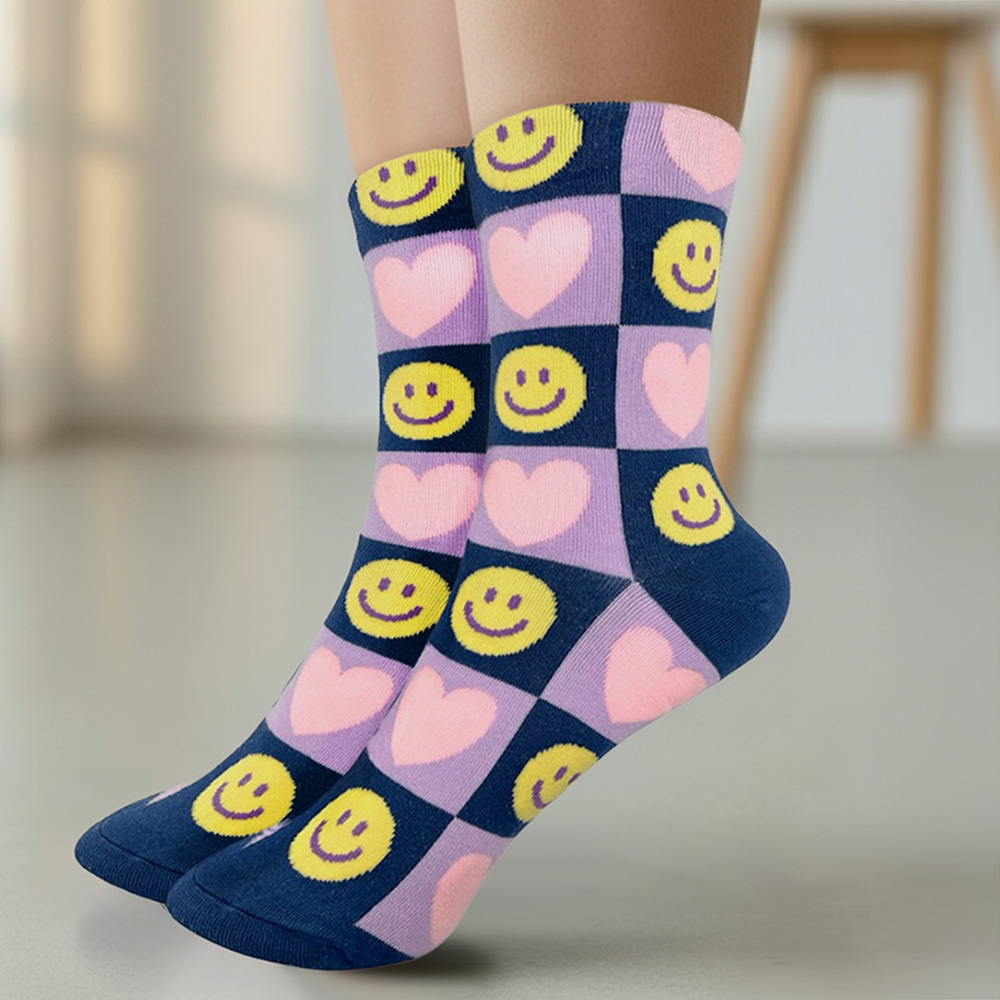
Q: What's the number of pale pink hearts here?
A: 10